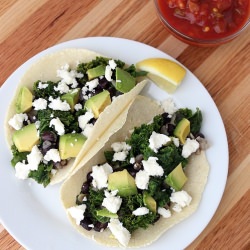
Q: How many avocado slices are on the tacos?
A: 12